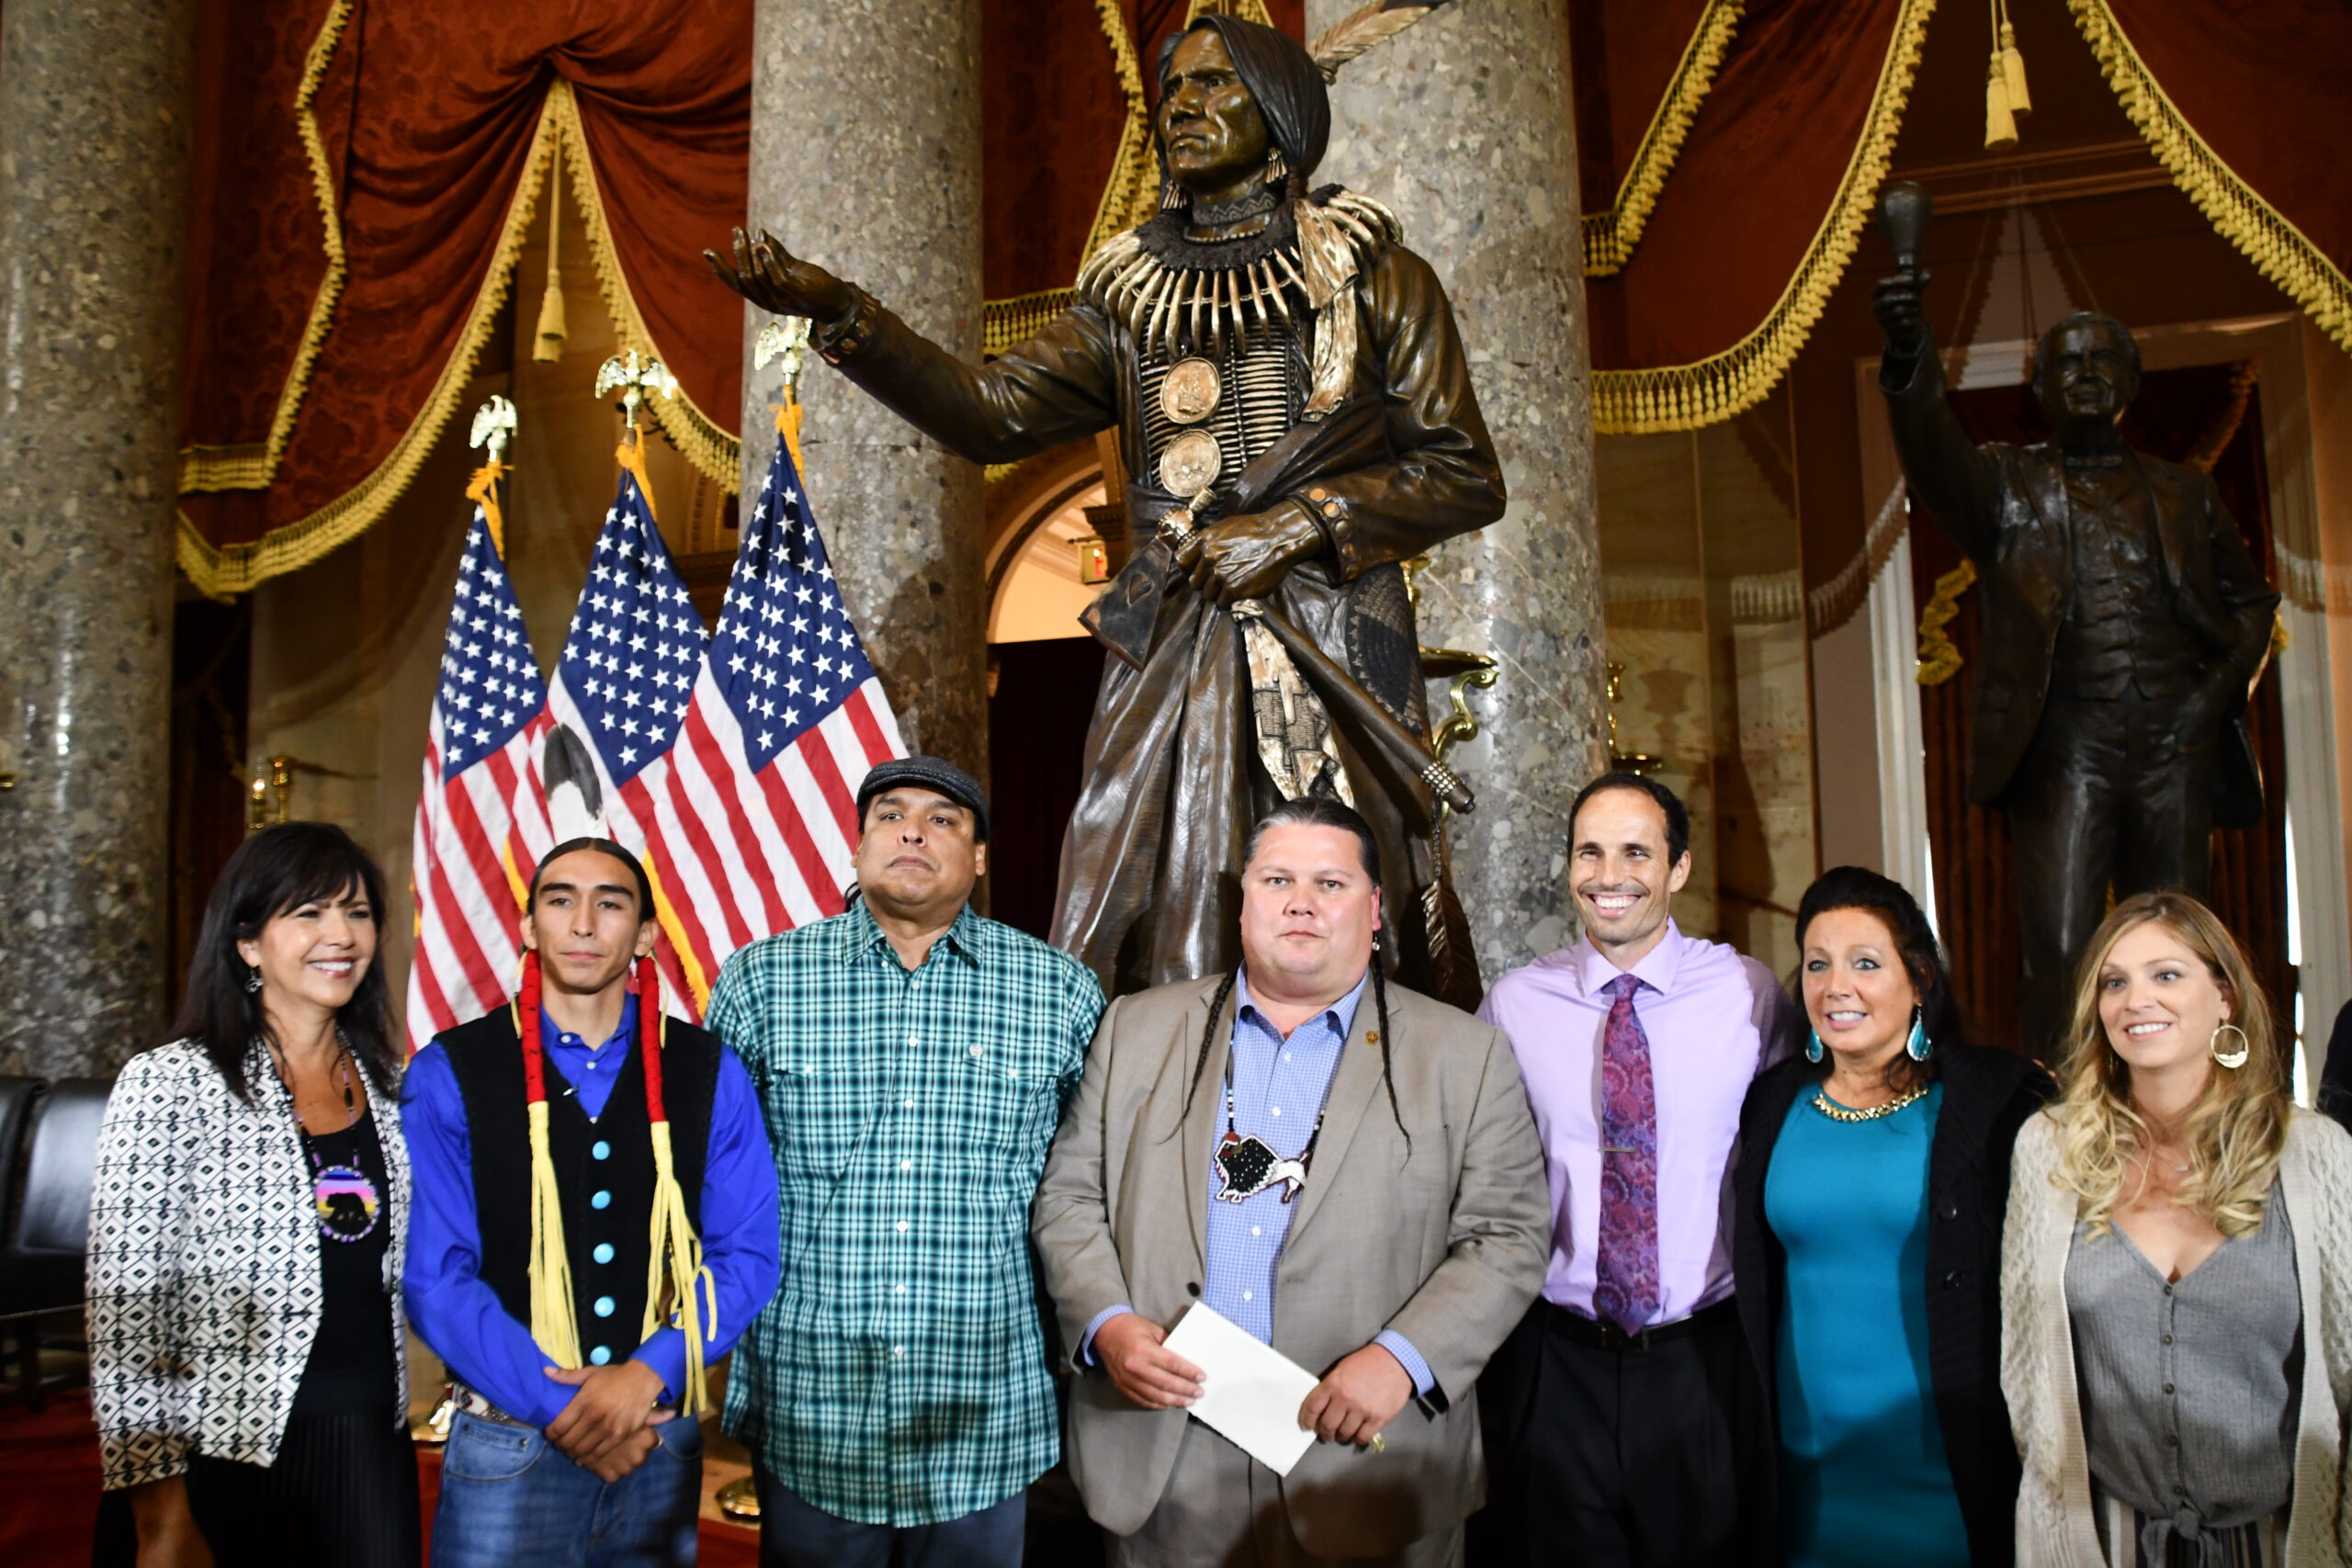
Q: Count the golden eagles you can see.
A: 3